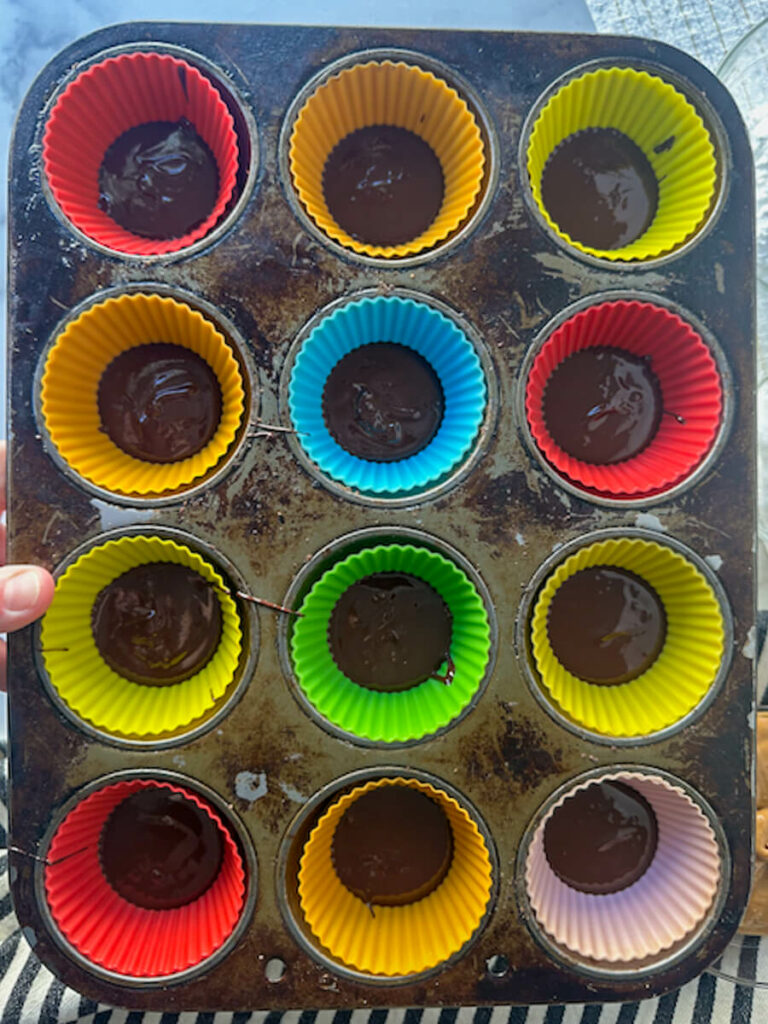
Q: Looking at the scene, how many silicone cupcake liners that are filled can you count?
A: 12